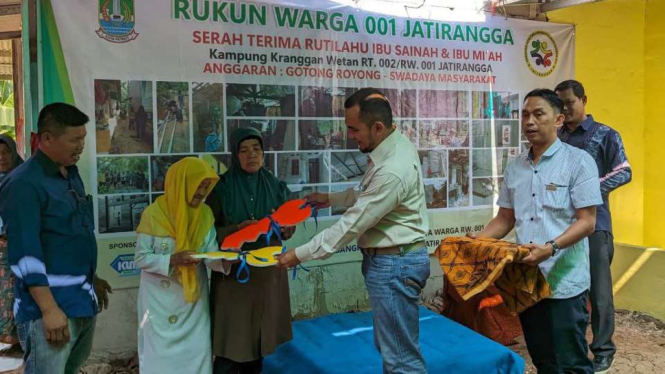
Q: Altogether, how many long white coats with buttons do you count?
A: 1